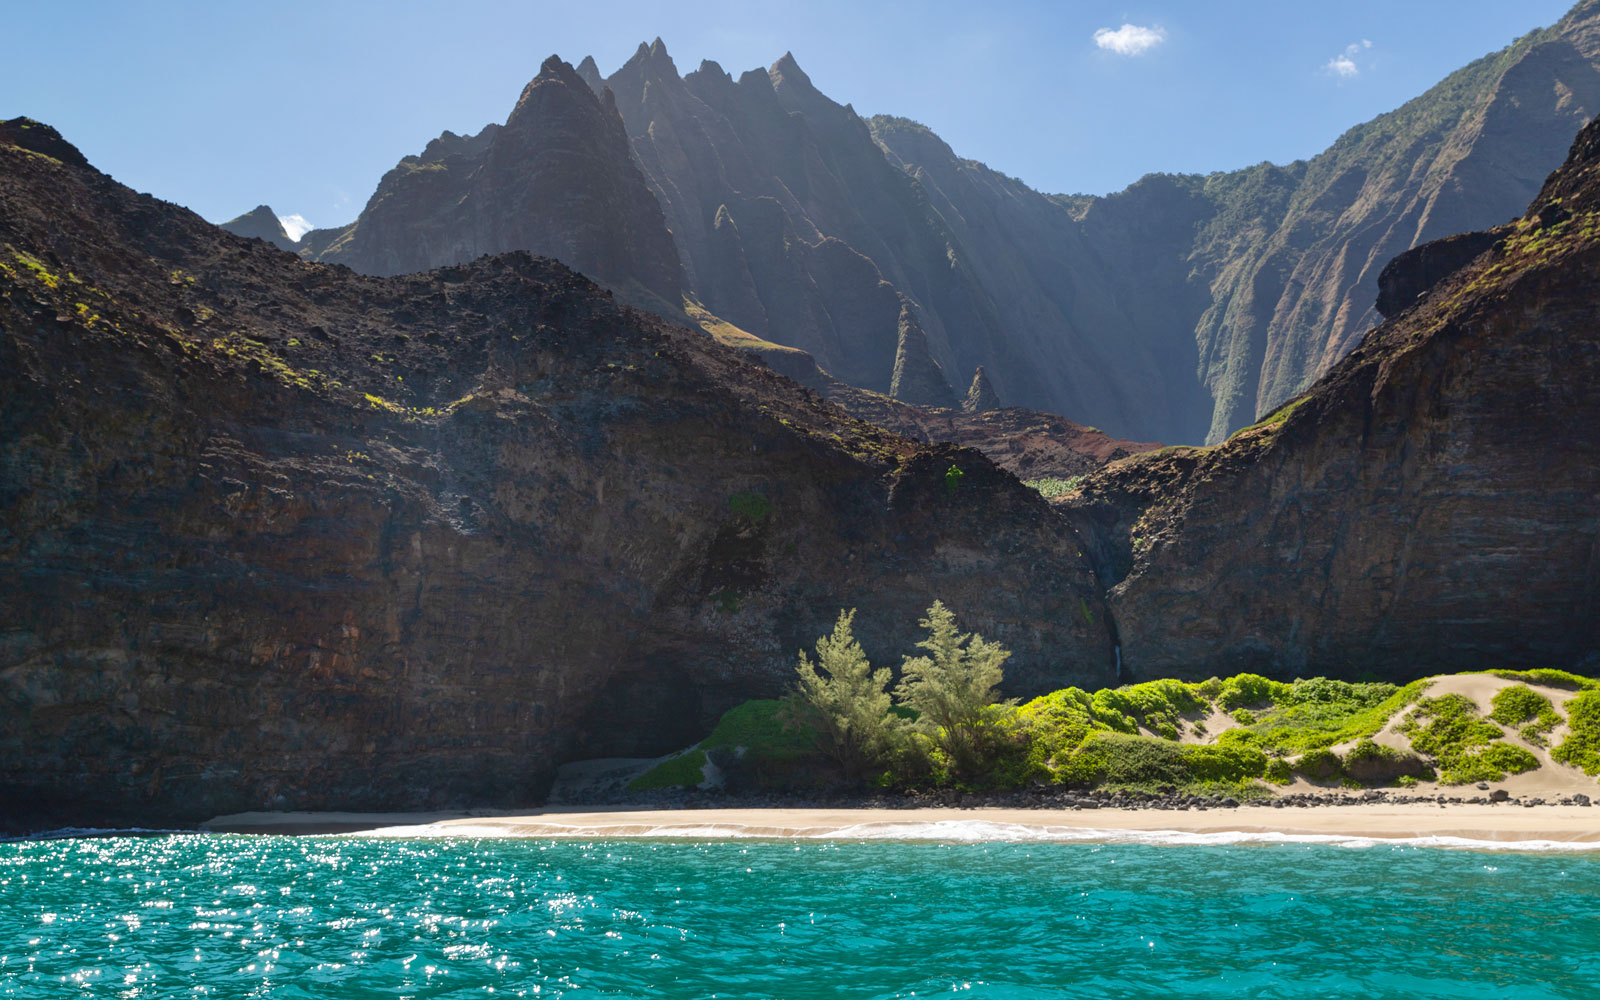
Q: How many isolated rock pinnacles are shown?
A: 2